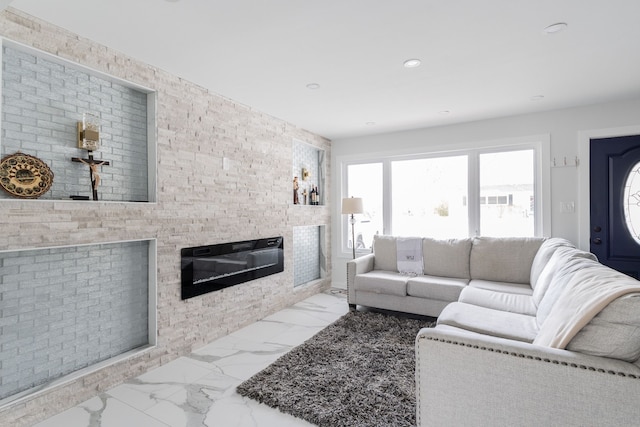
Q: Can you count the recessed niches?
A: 4